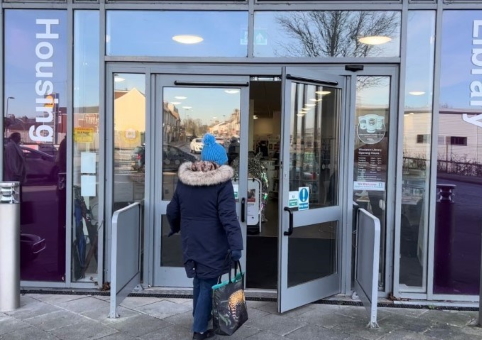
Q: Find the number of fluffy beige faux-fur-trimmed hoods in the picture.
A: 1